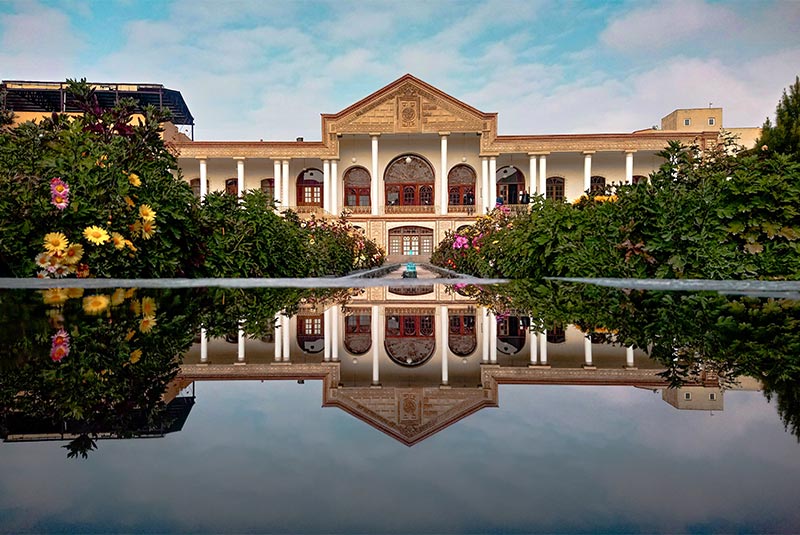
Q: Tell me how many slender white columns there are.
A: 14